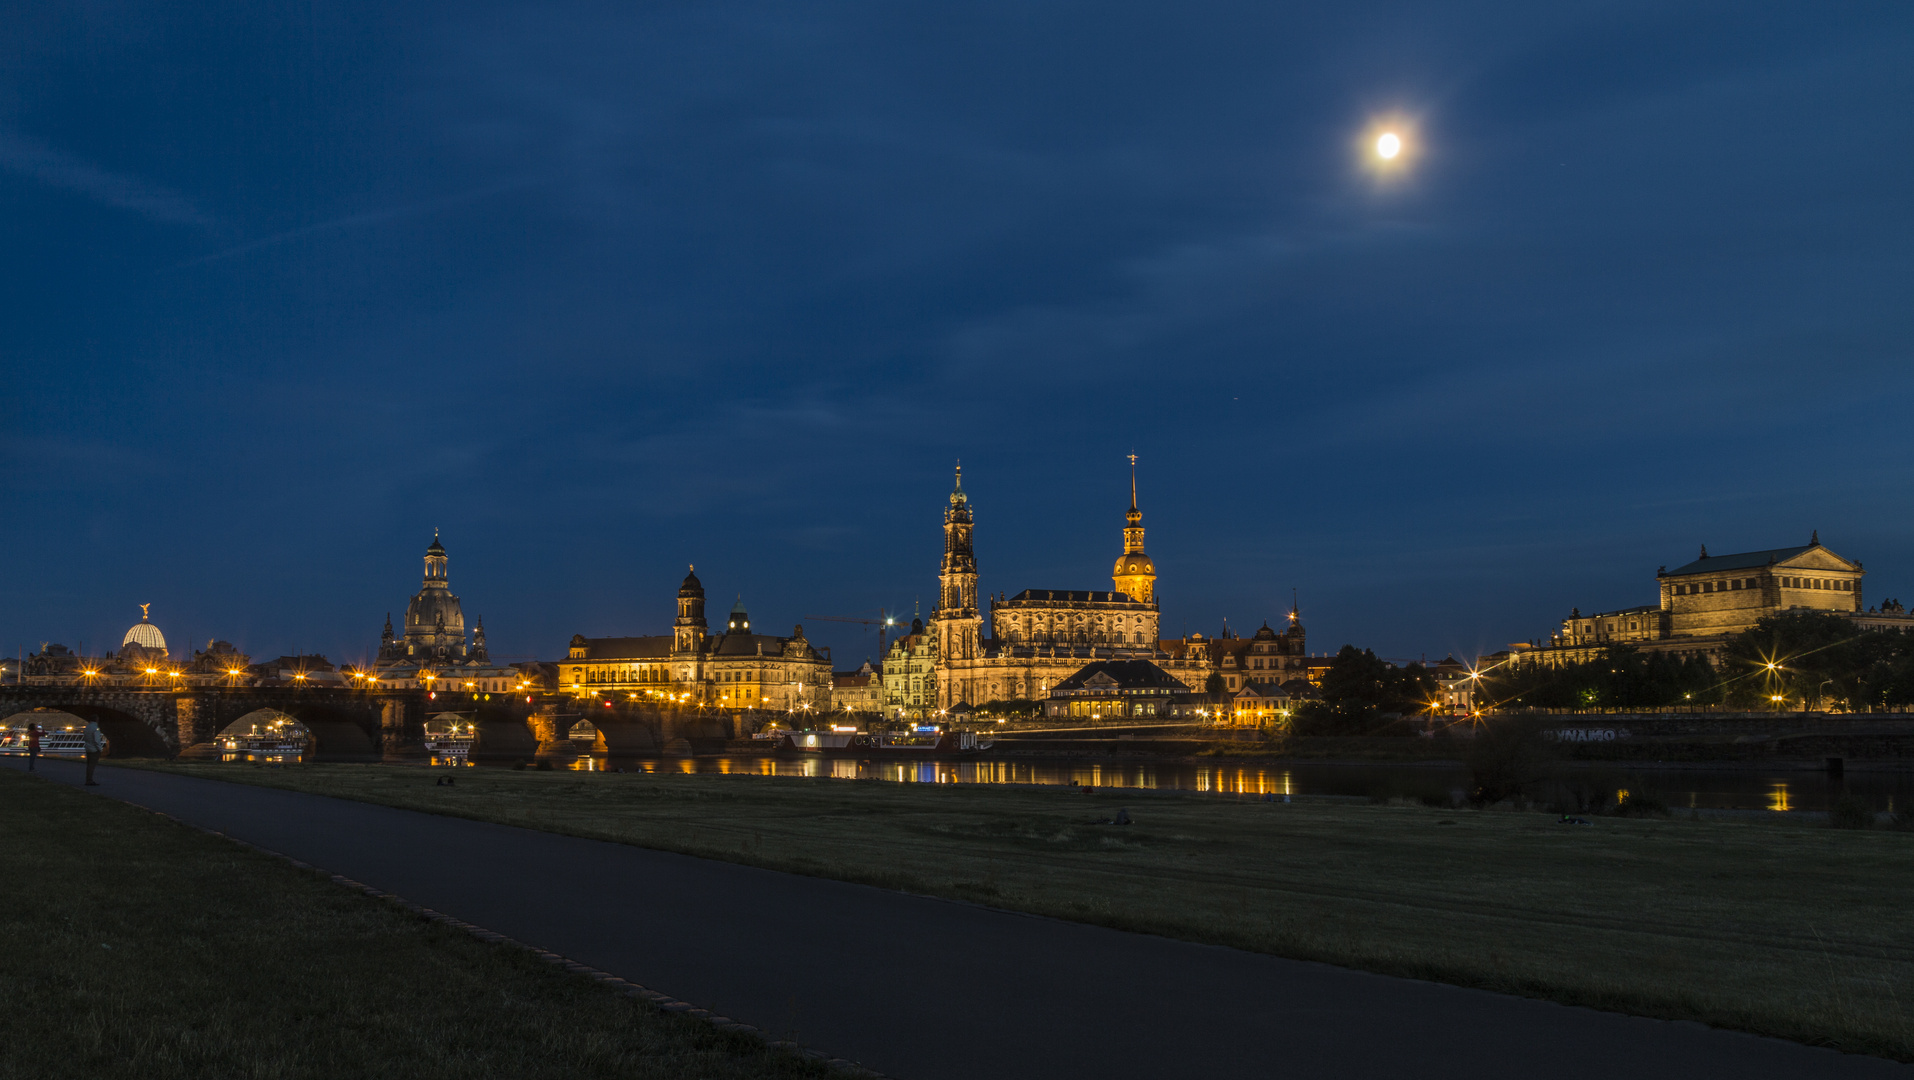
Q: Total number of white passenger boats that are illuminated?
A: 3